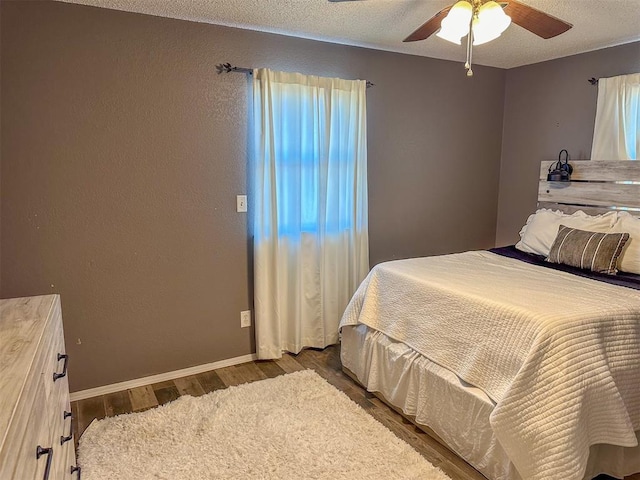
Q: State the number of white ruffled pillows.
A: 2